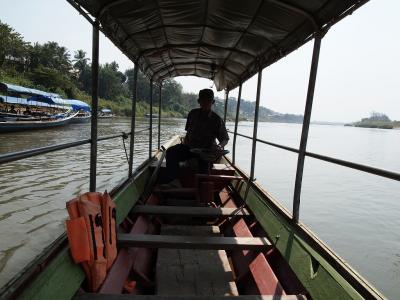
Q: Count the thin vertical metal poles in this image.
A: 8